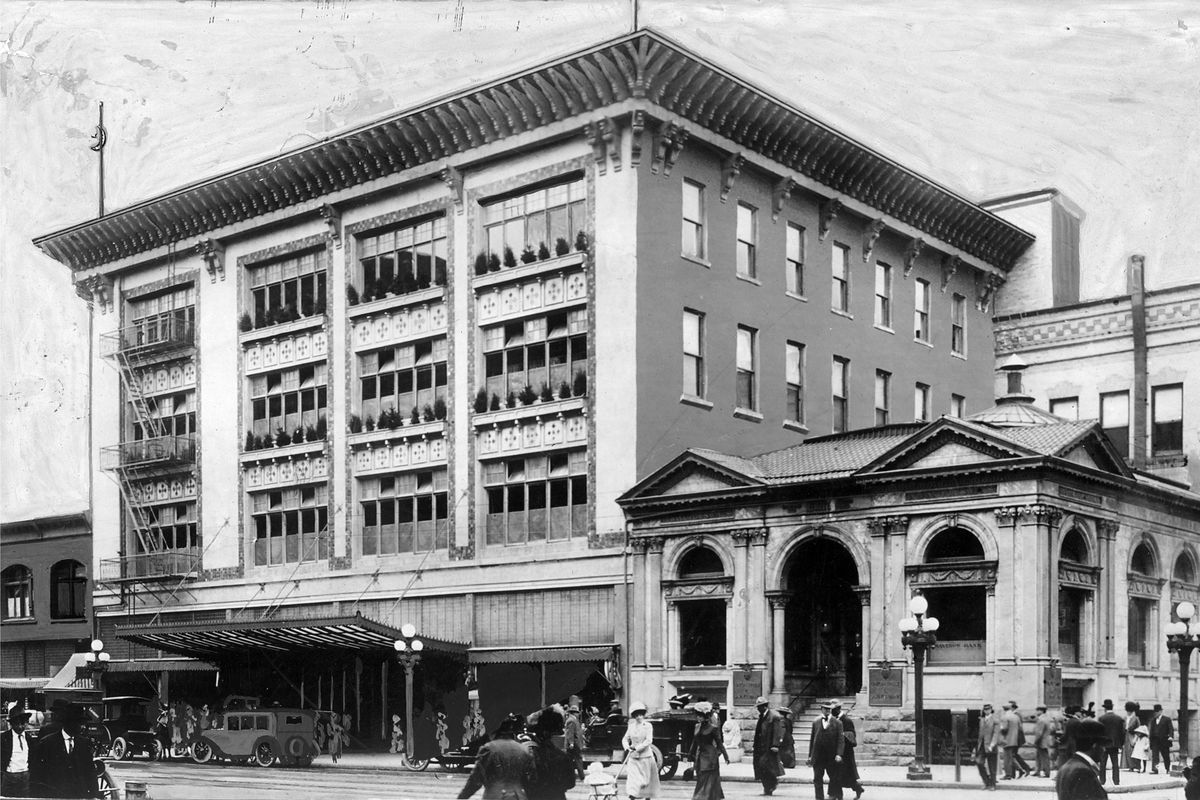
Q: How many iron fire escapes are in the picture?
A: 1